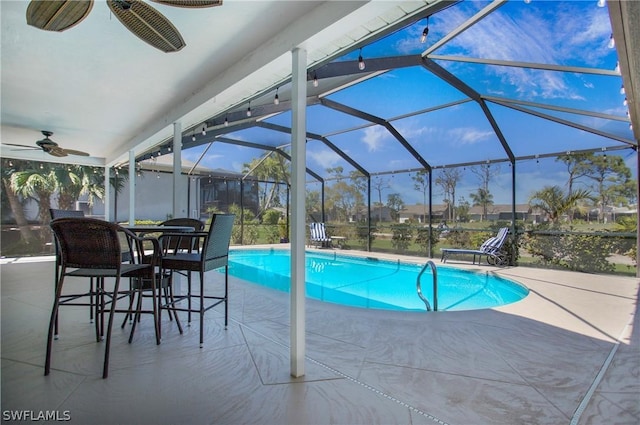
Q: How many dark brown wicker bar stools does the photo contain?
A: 4